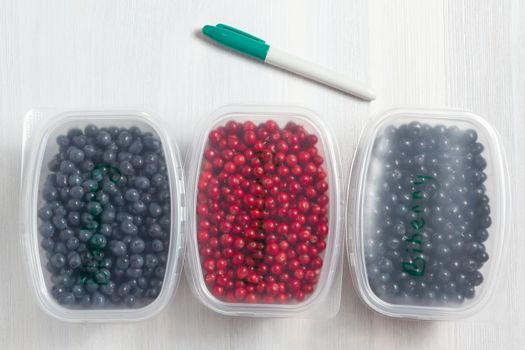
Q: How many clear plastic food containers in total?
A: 3